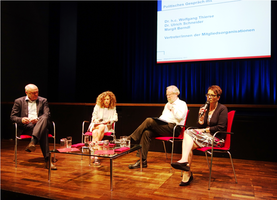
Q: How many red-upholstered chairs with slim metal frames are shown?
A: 4